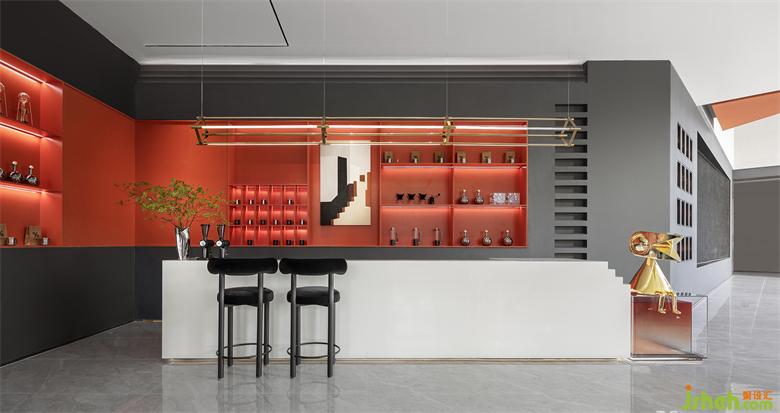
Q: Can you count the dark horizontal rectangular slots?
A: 12